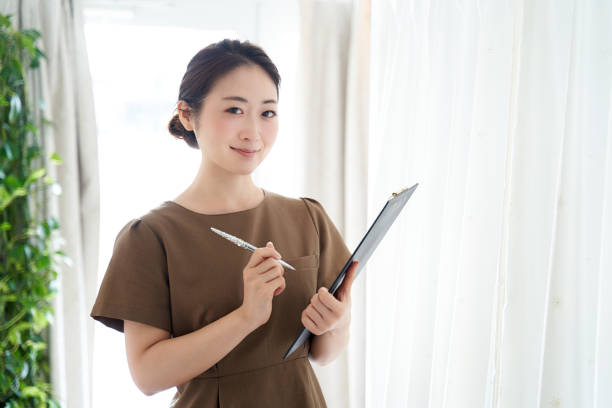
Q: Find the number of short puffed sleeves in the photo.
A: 2